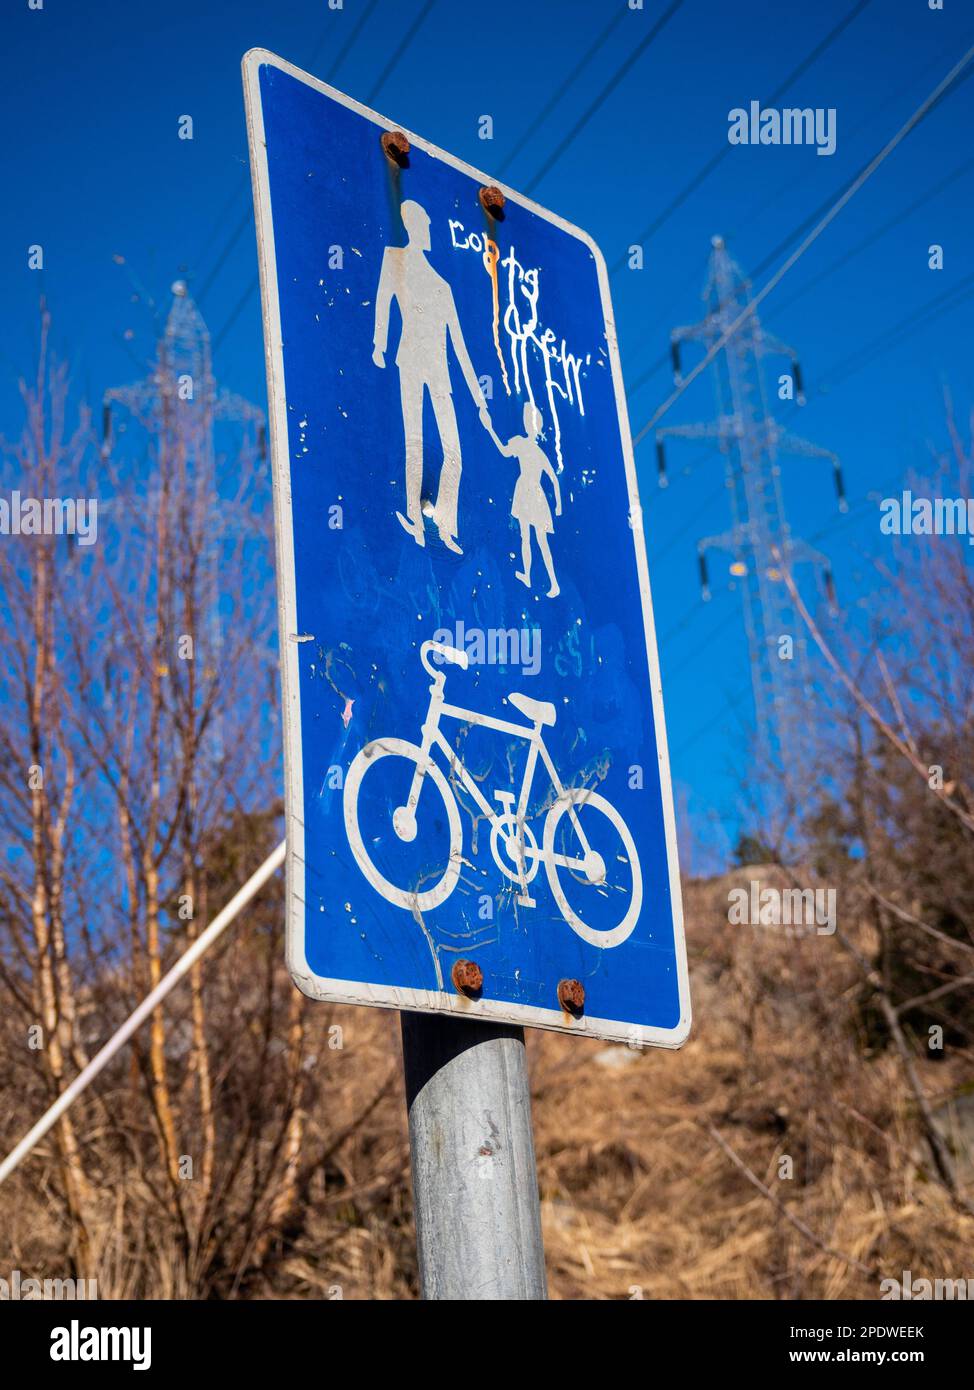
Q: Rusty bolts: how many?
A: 4